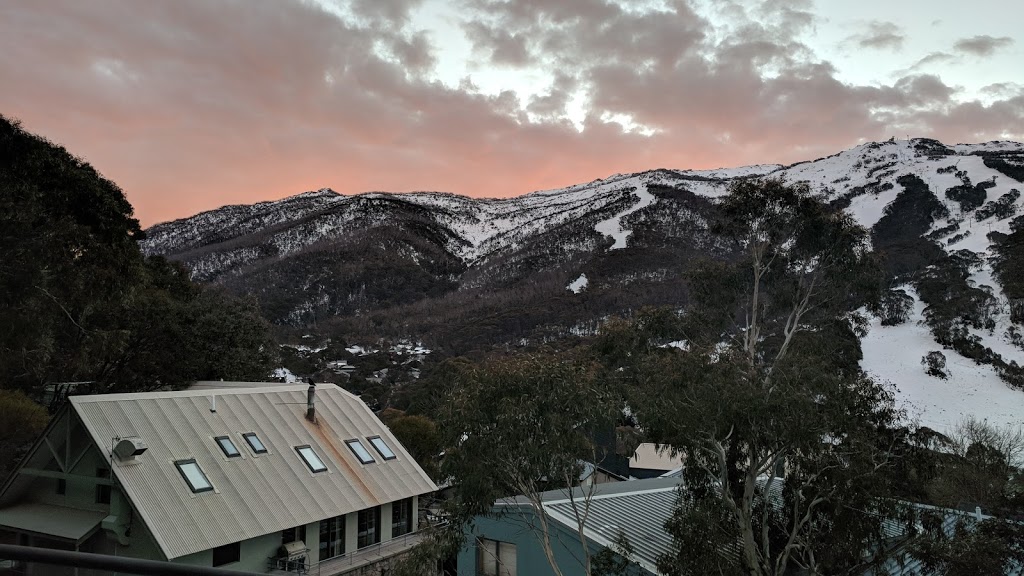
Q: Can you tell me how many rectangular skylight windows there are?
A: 6